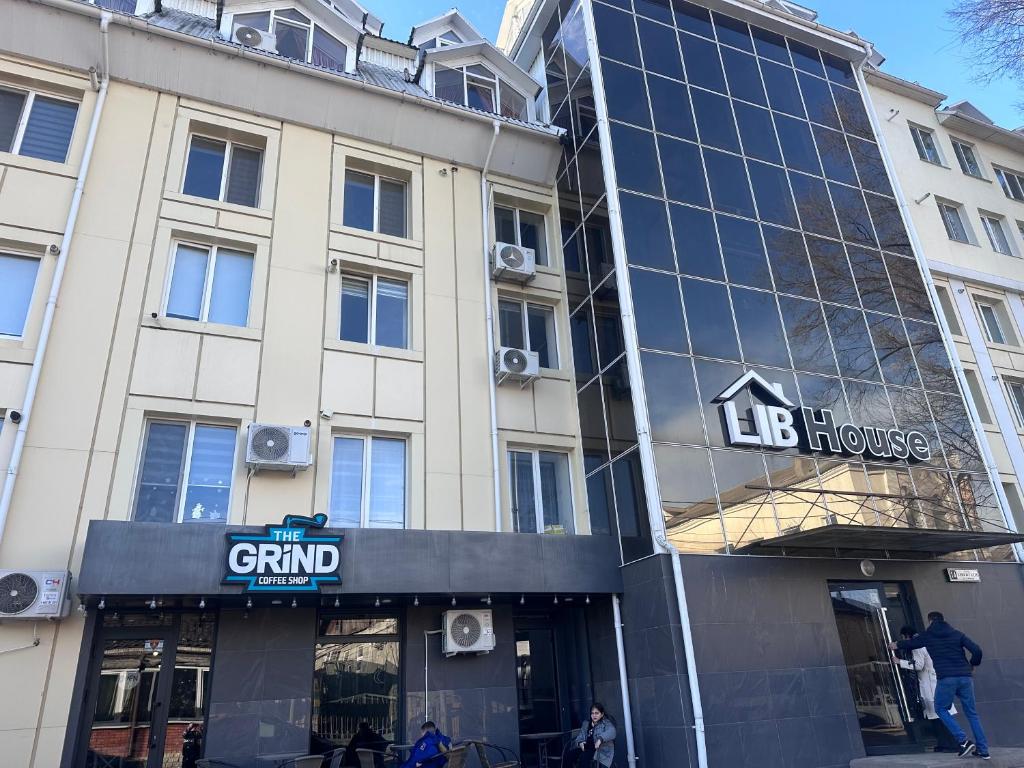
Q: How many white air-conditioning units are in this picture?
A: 6